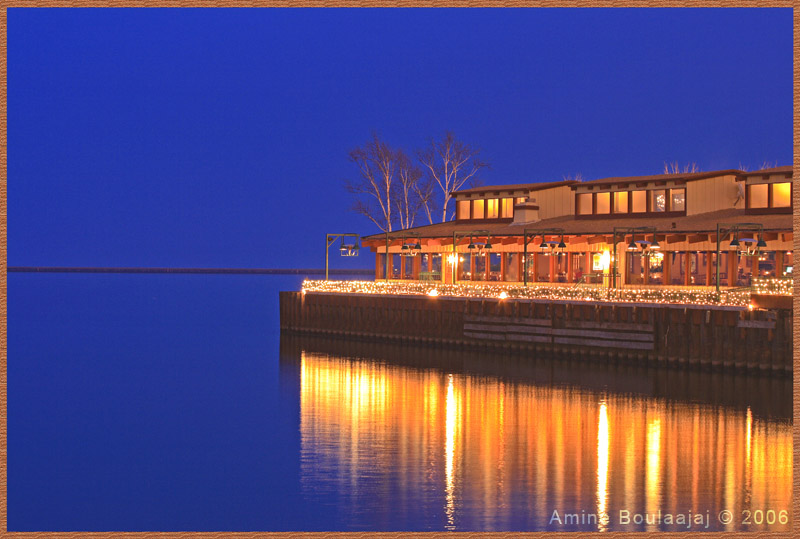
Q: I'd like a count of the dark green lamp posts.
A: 6